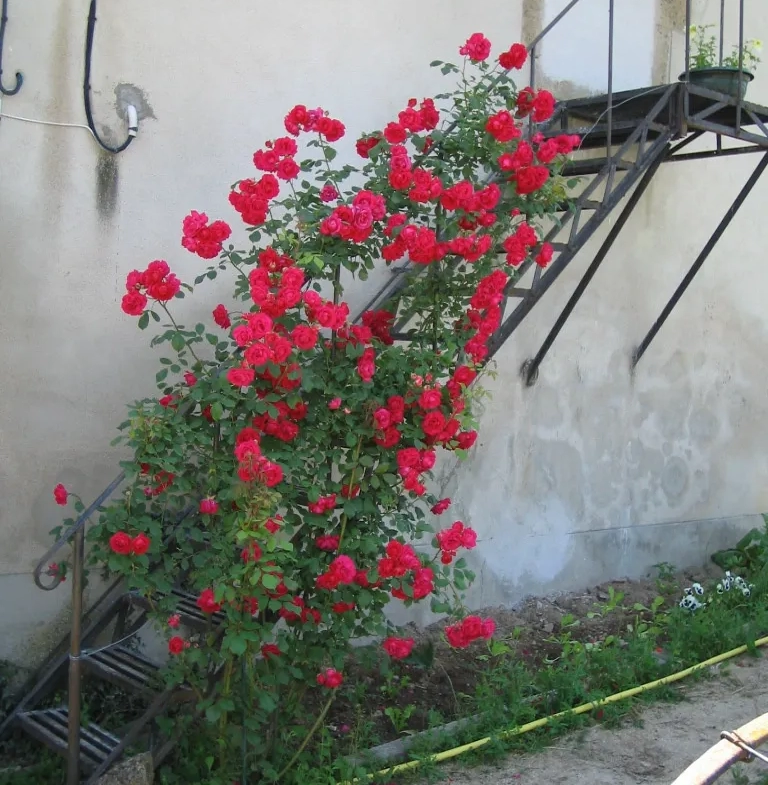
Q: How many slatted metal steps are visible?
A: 3